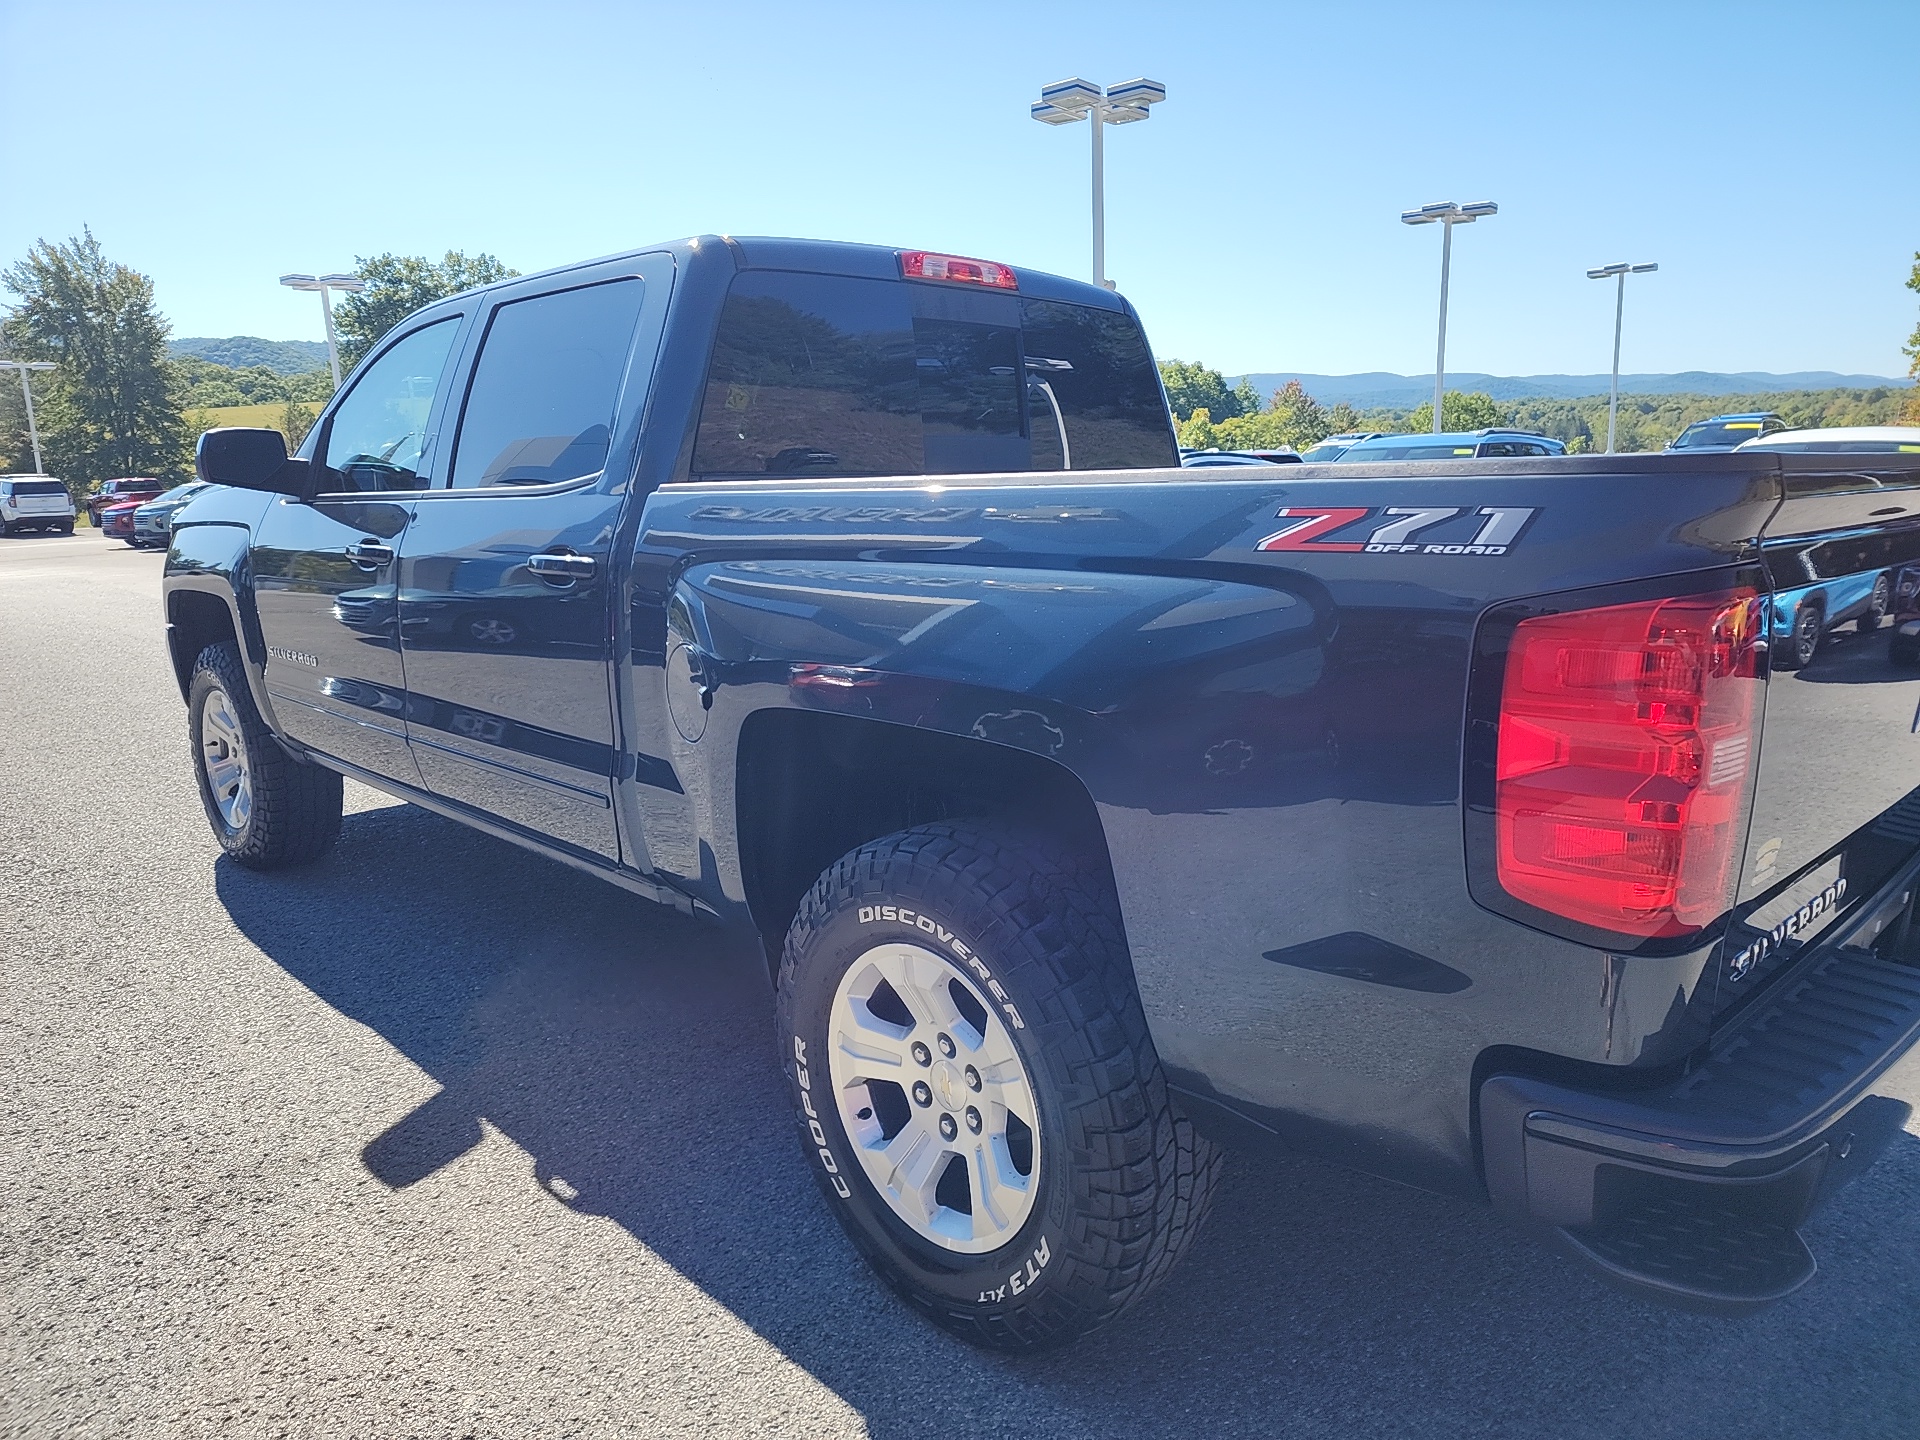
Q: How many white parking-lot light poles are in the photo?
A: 5